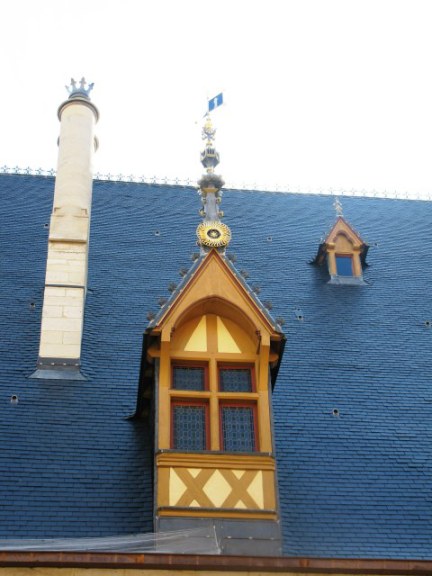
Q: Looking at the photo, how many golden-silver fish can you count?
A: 0